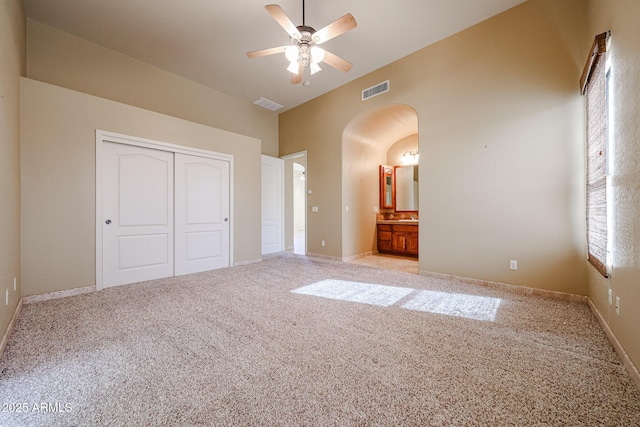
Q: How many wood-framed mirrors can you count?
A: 2